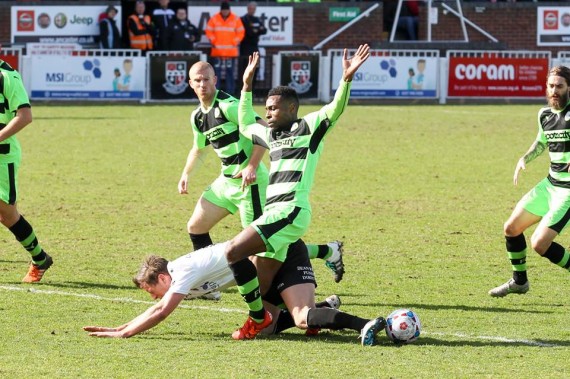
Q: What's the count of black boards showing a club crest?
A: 2